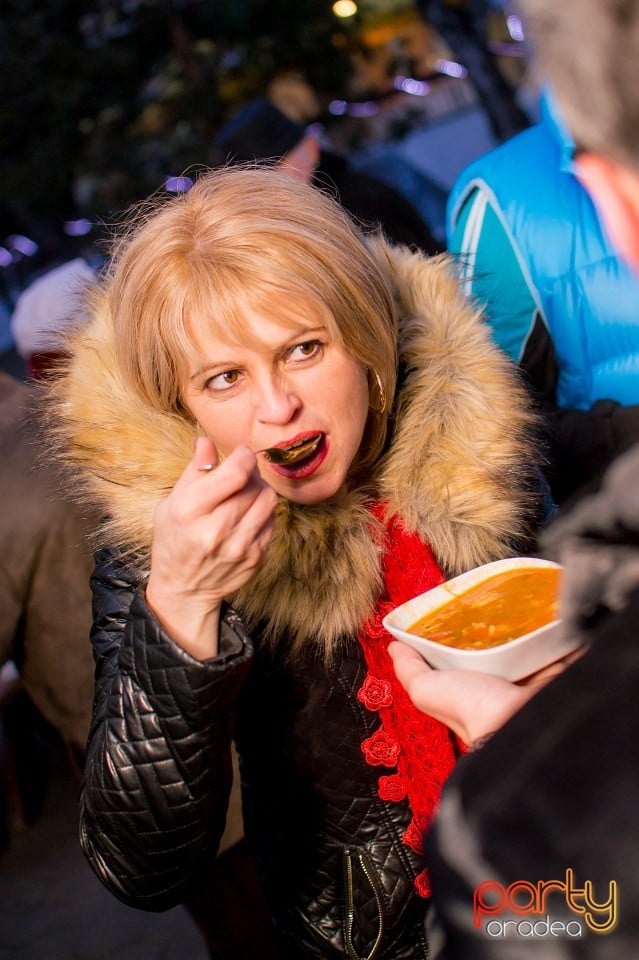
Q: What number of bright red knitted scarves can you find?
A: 1